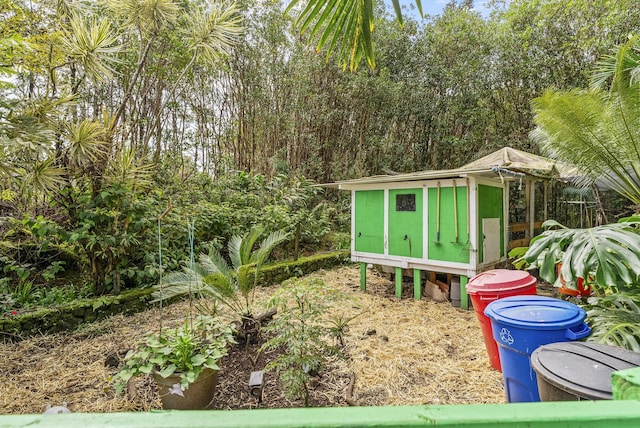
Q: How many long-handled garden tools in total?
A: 3